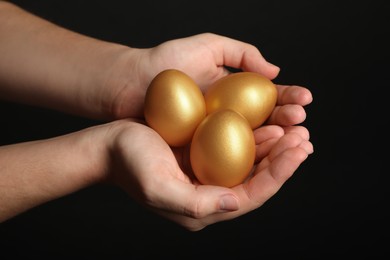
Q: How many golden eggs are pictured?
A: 3